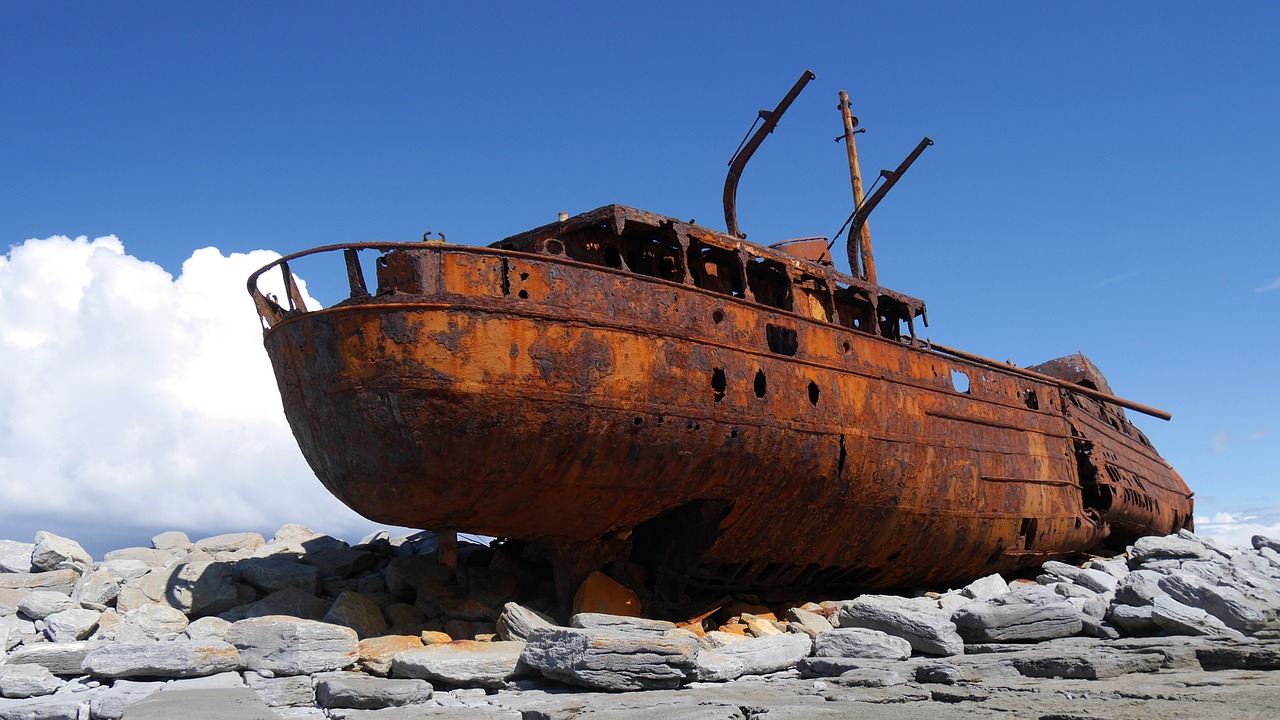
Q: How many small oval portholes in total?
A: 3